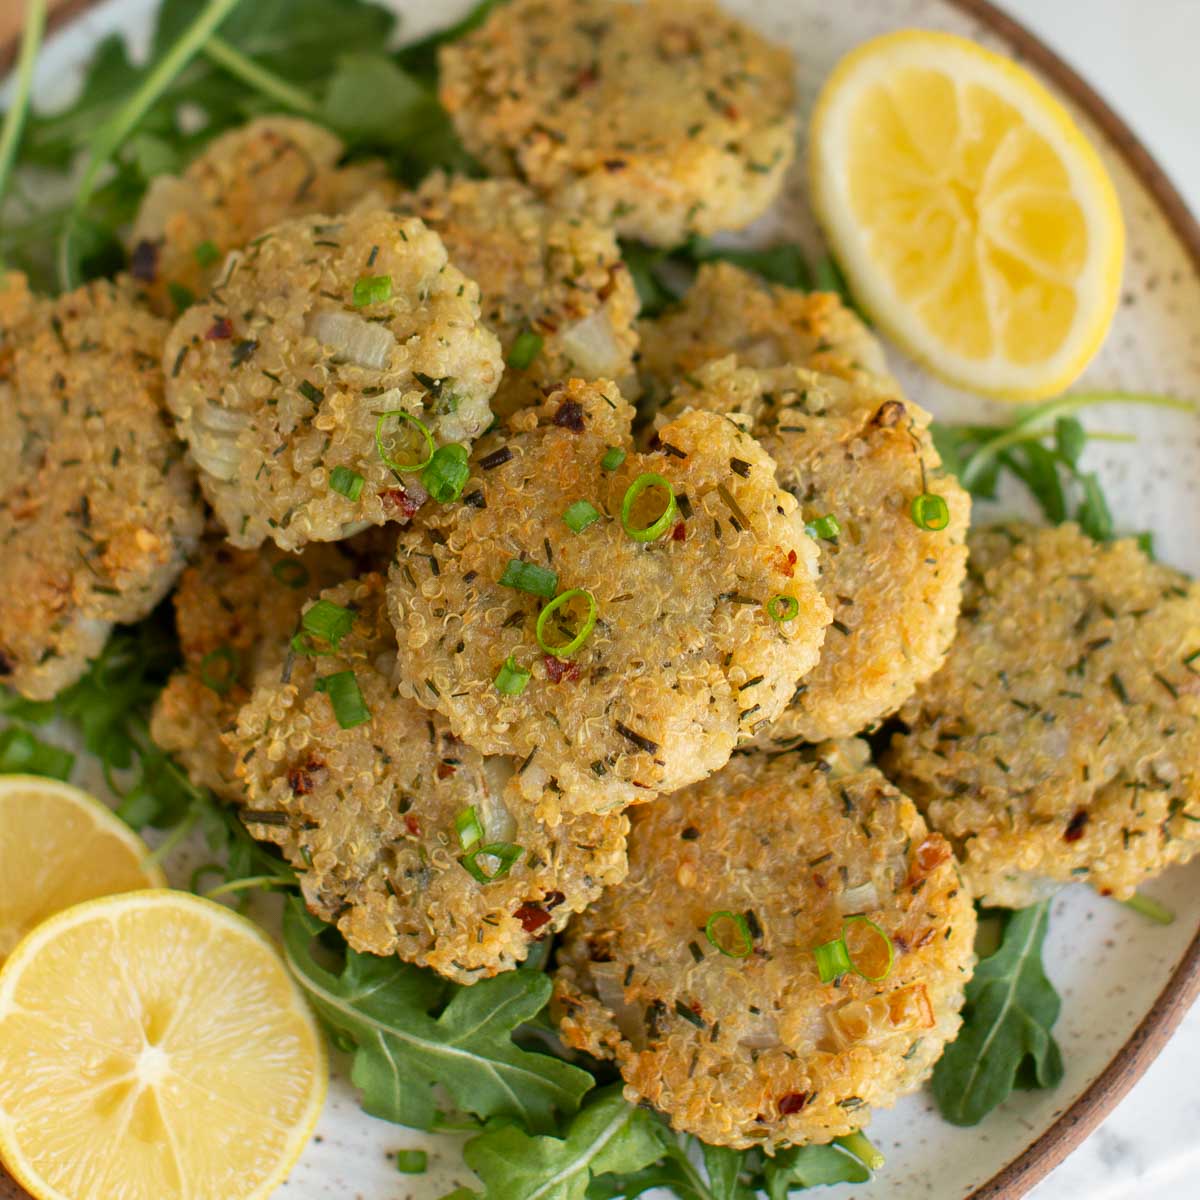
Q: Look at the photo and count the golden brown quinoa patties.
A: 12